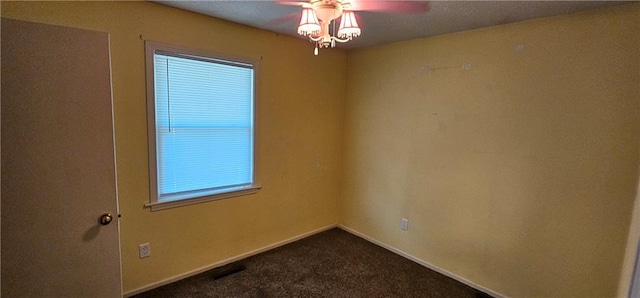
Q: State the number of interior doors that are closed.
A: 0